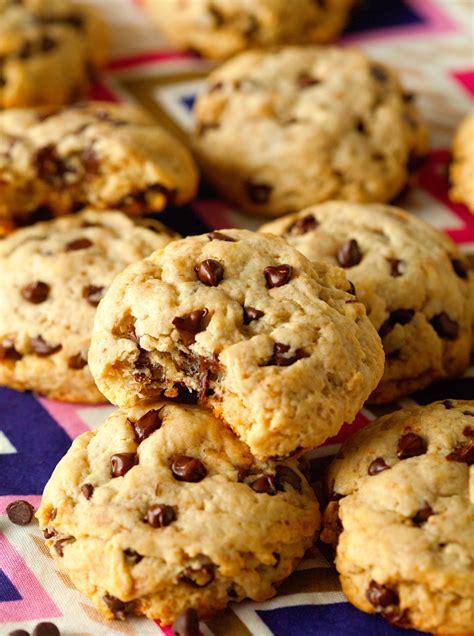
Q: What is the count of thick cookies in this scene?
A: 10